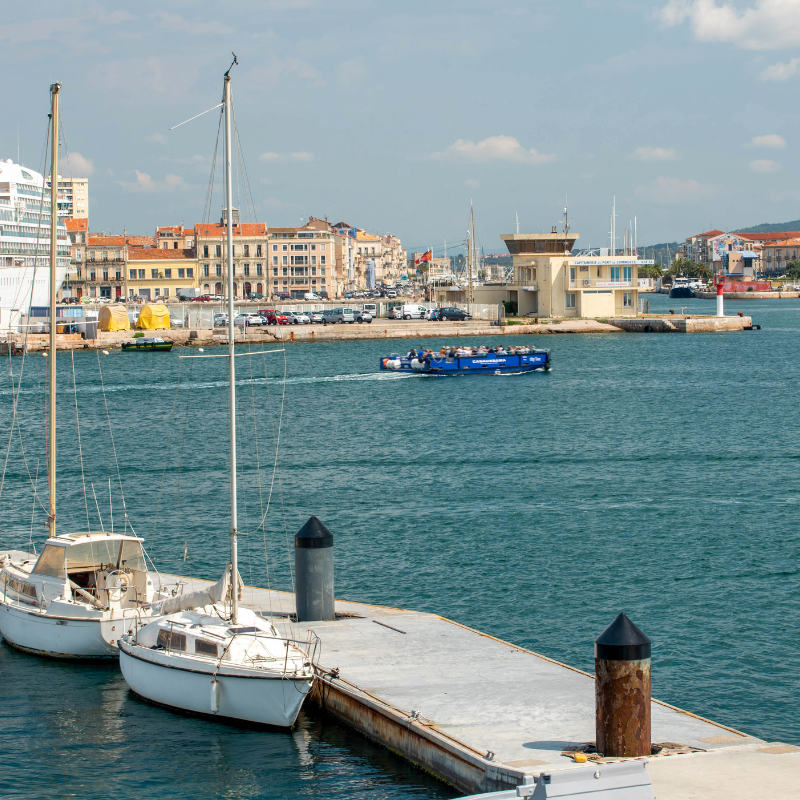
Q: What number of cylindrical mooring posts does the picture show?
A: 2